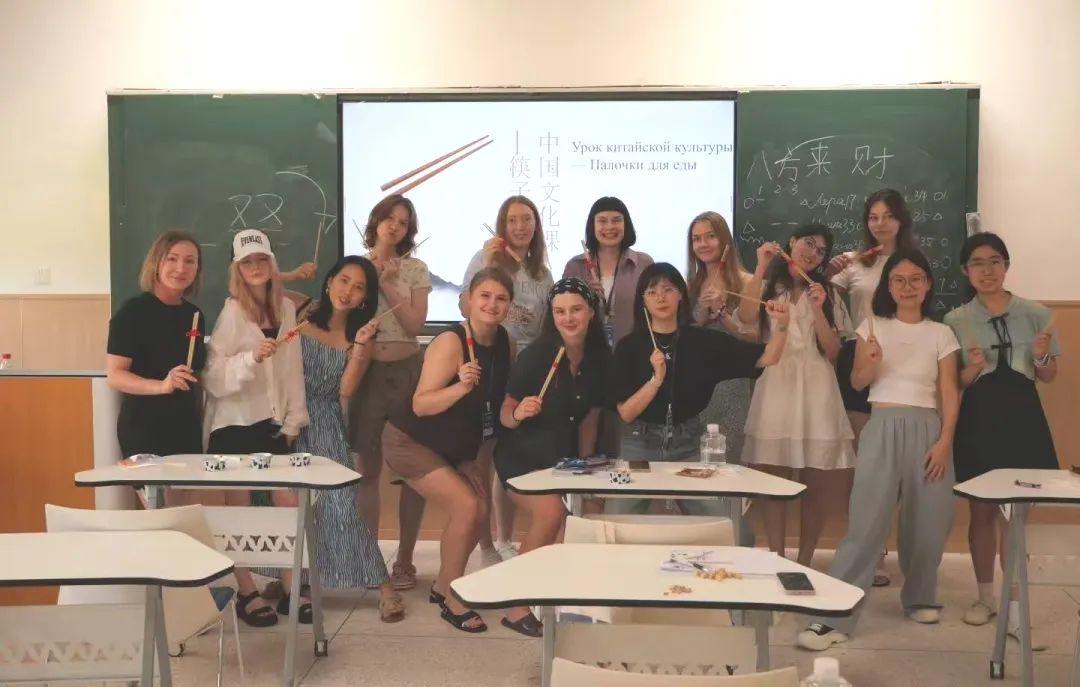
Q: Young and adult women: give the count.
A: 14